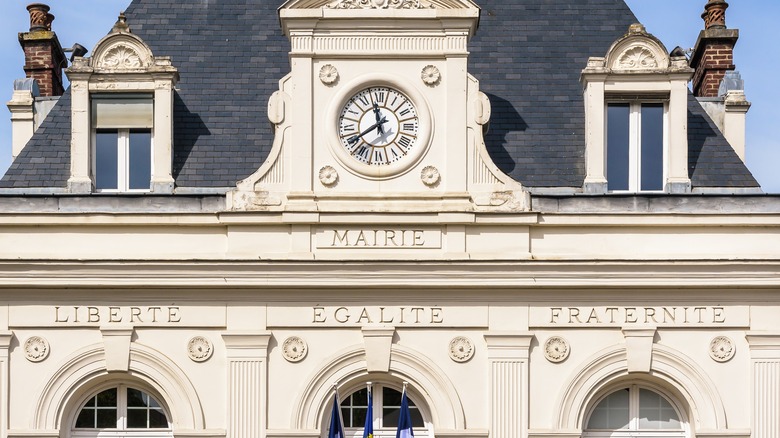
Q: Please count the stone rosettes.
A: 10